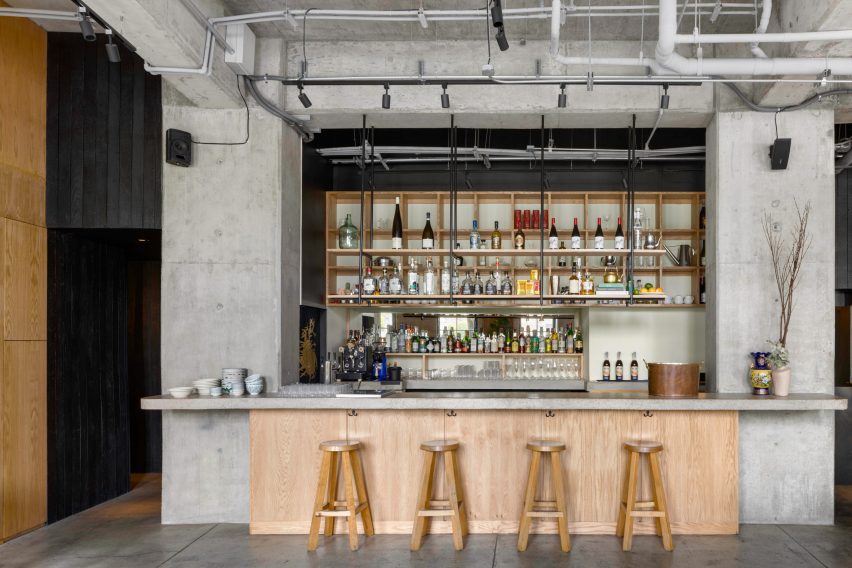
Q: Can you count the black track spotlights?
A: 9